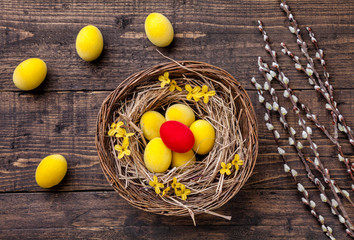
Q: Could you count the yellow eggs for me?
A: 9